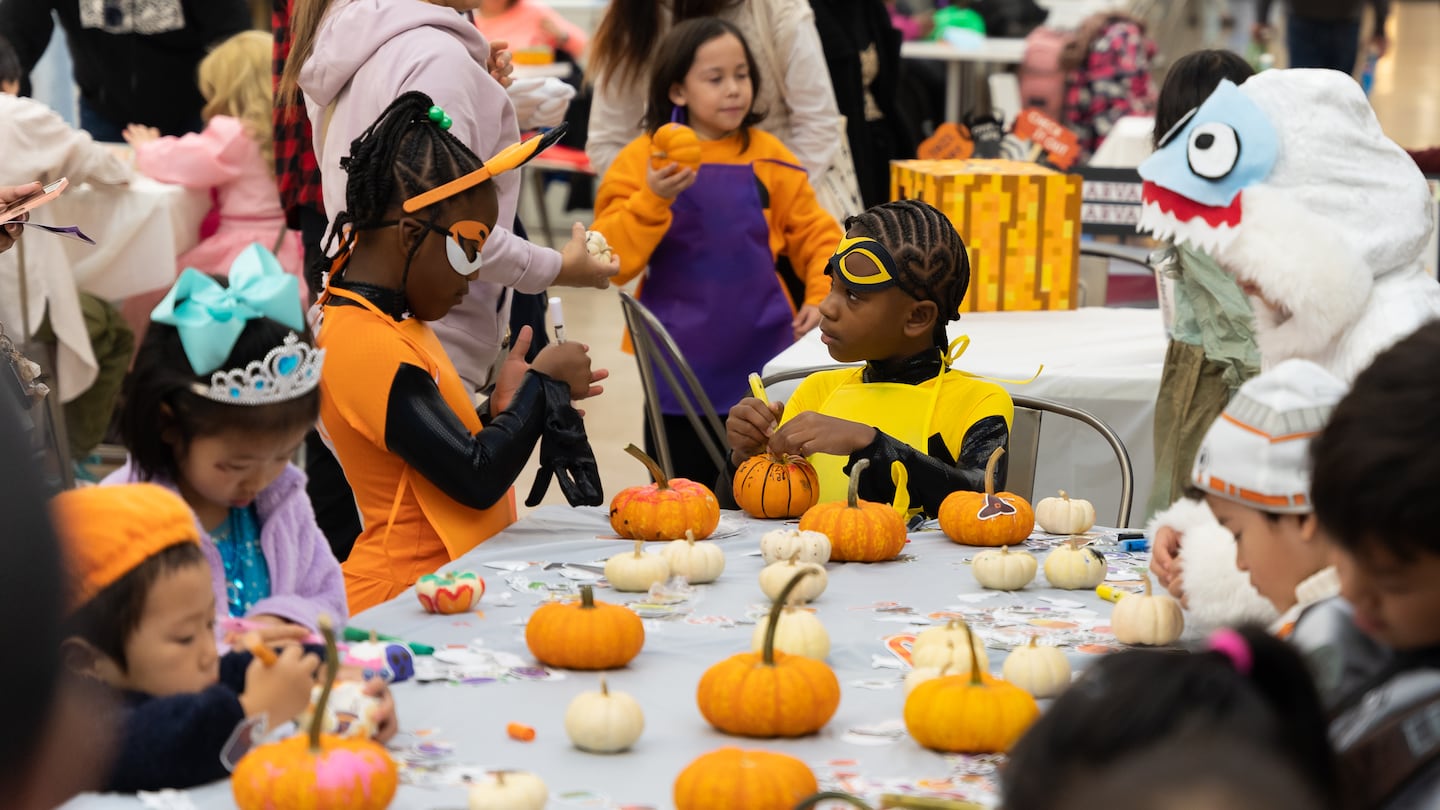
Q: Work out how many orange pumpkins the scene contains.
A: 10